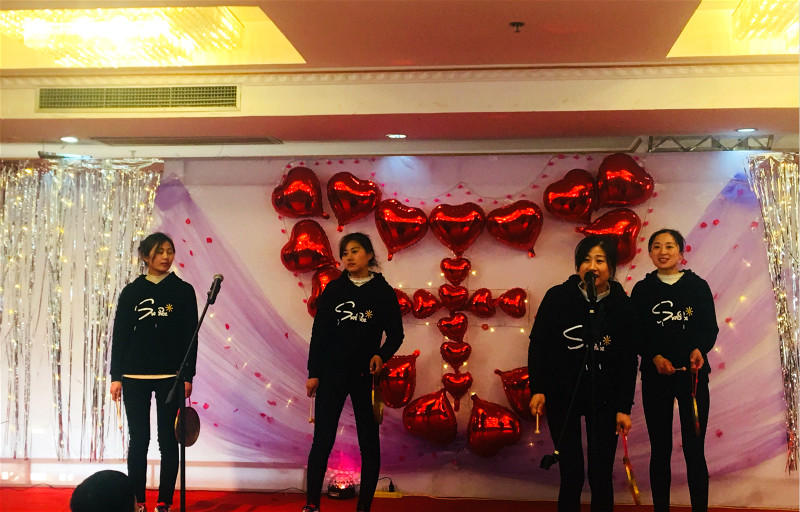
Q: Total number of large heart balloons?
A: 14